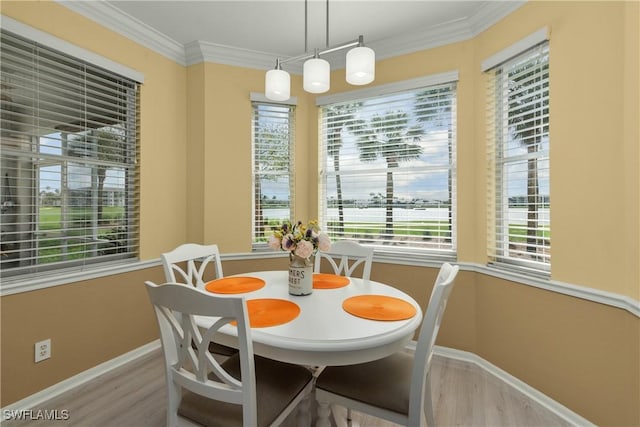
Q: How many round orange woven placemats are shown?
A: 4